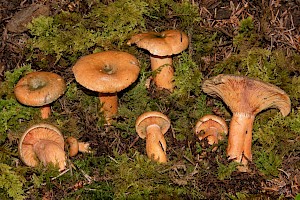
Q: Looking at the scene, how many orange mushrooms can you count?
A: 8